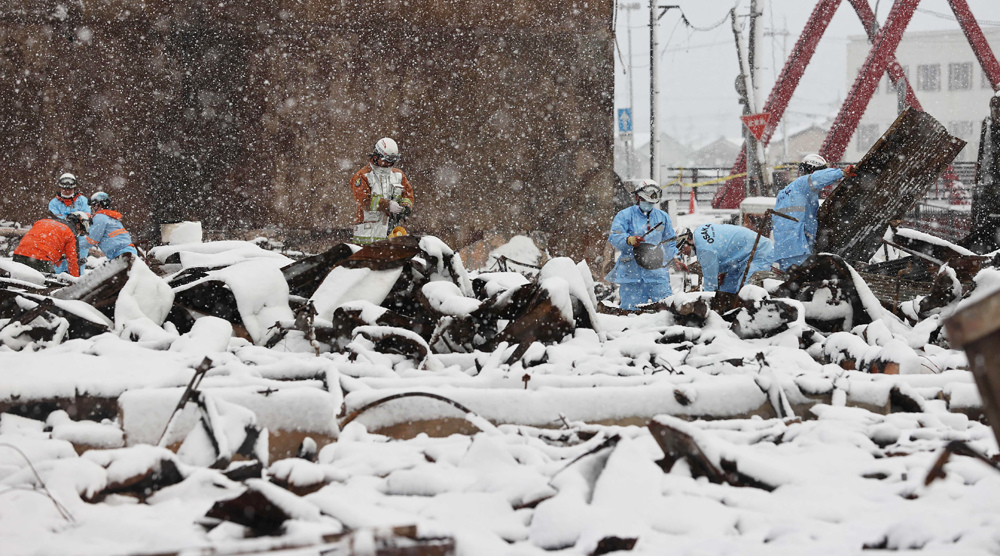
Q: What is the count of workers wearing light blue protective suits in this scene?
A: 5